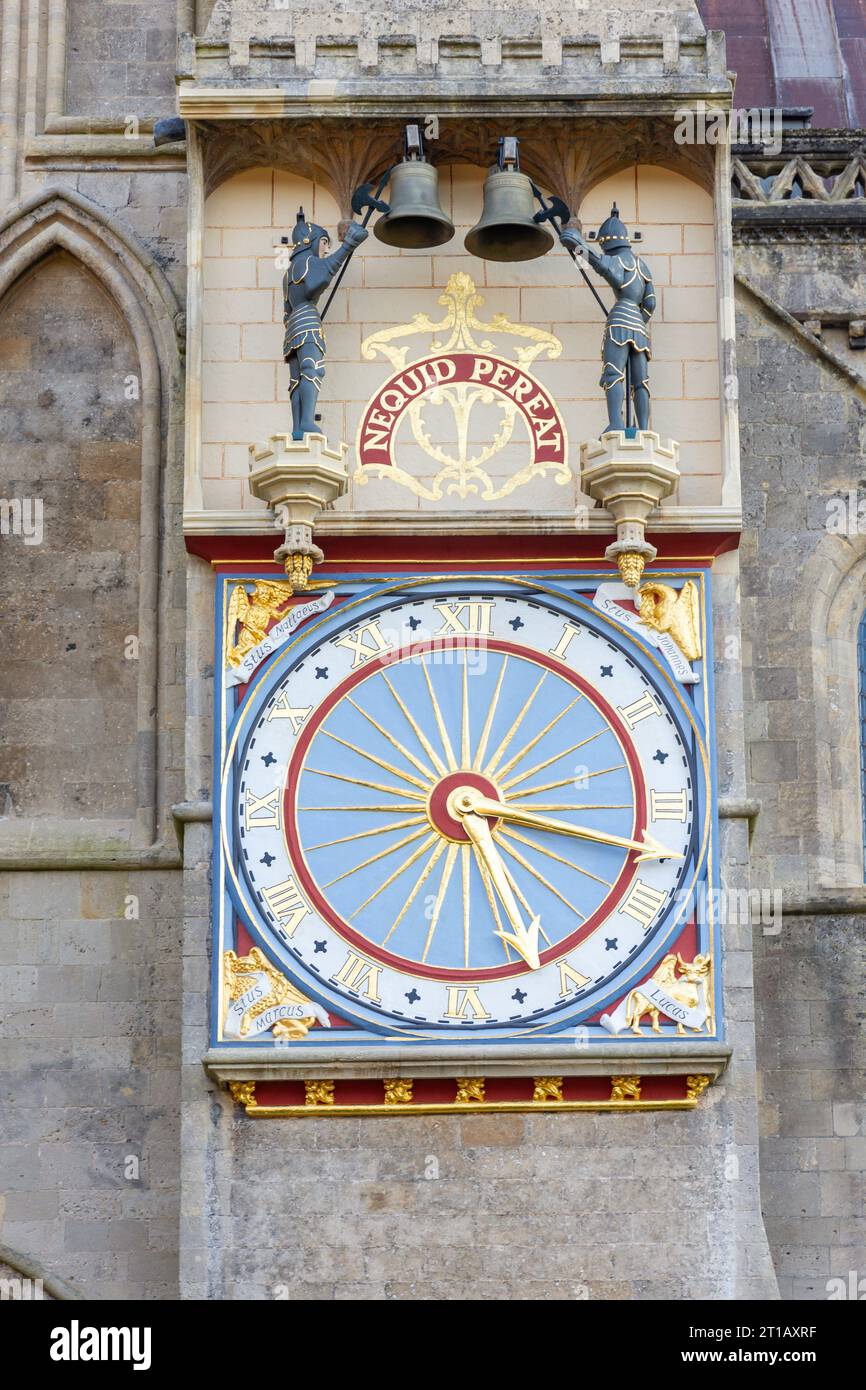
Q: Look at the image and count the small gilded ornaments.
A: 7